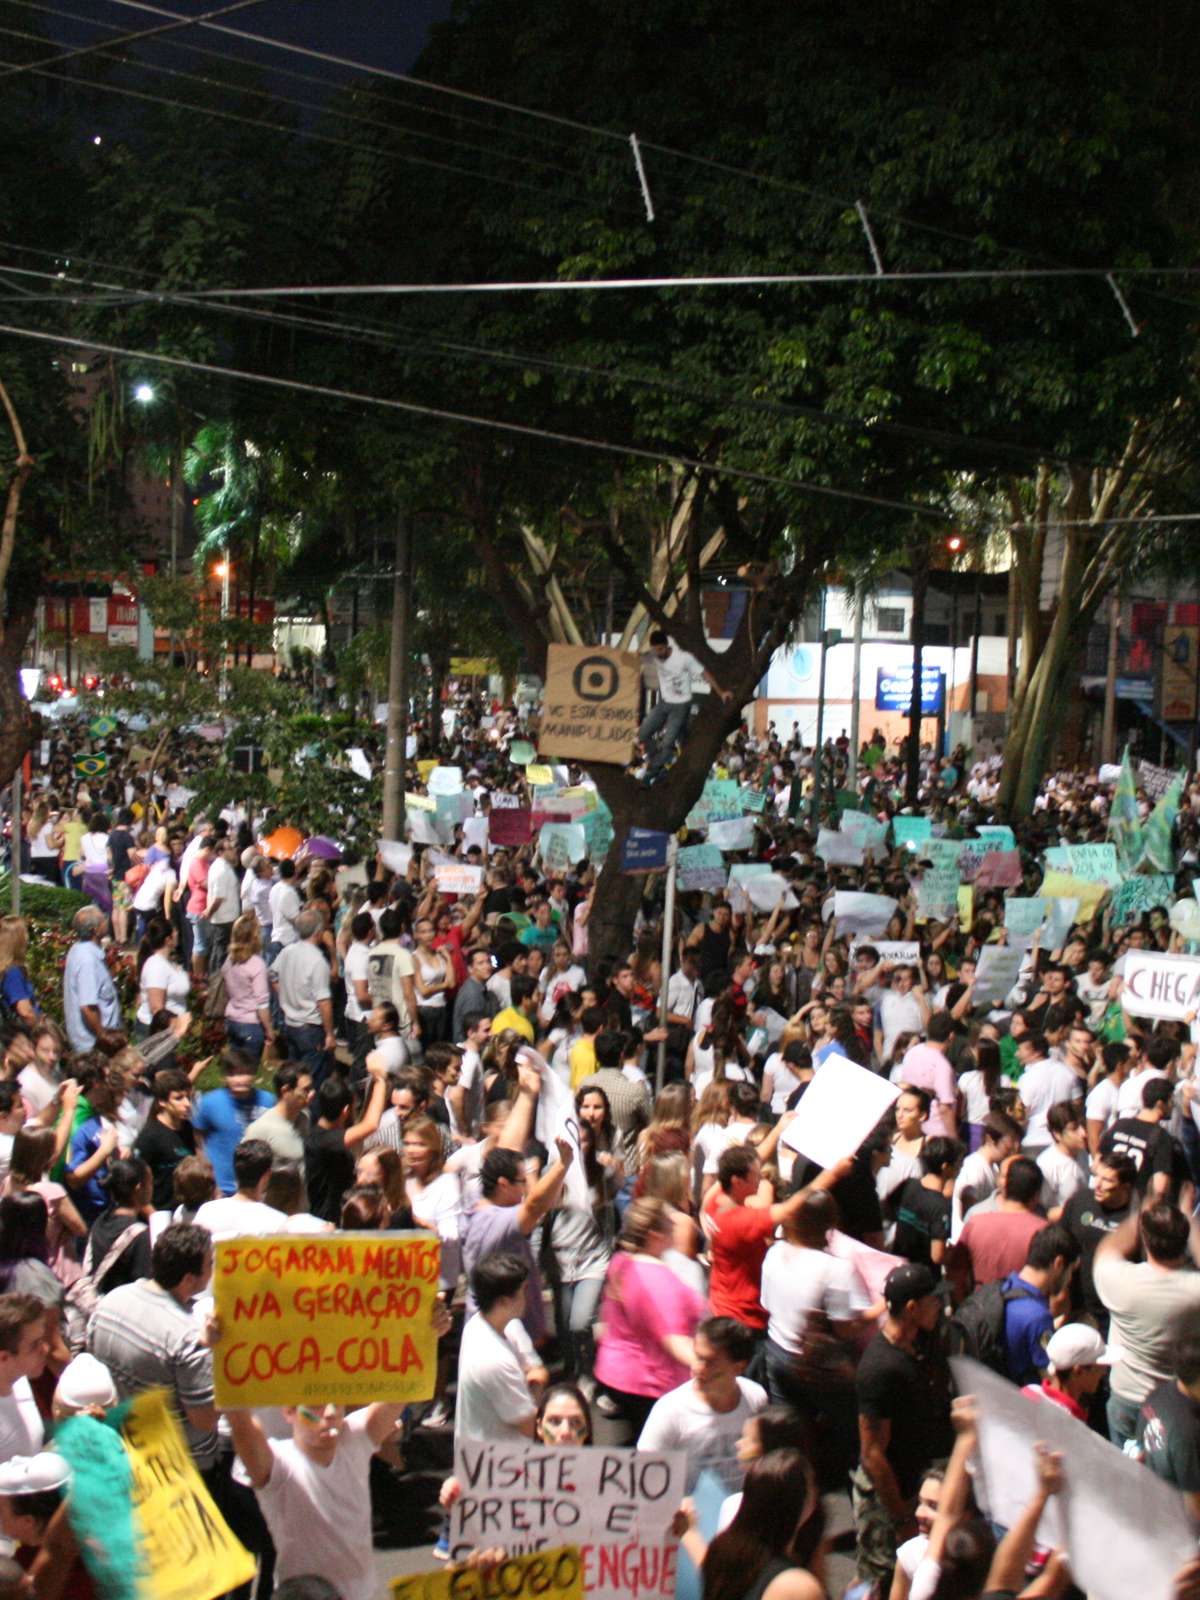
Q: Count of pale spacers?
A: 3